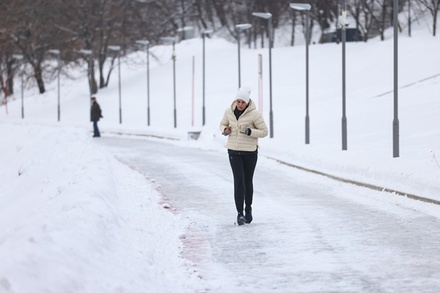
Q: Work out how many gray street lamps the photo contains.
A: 12